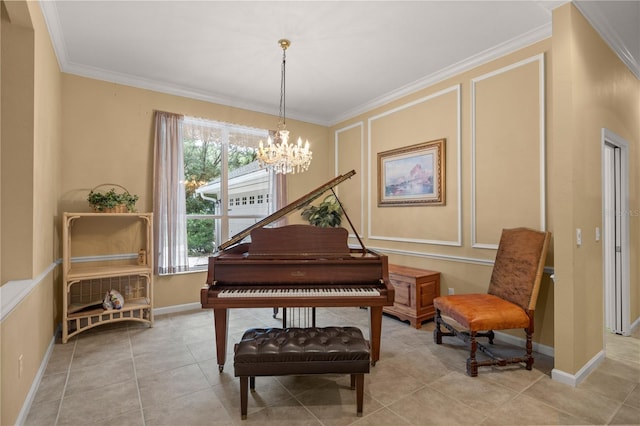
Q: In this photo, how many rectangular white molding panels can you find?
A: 3